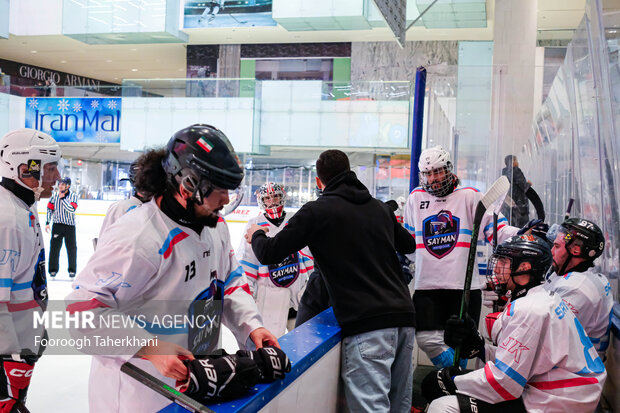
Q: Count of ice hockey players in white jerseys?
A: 7